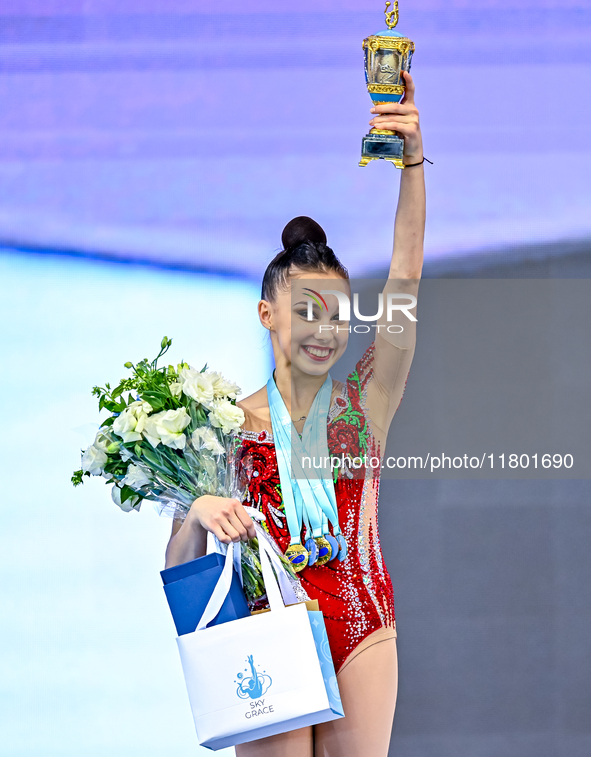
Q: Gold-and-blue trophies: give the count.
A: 1